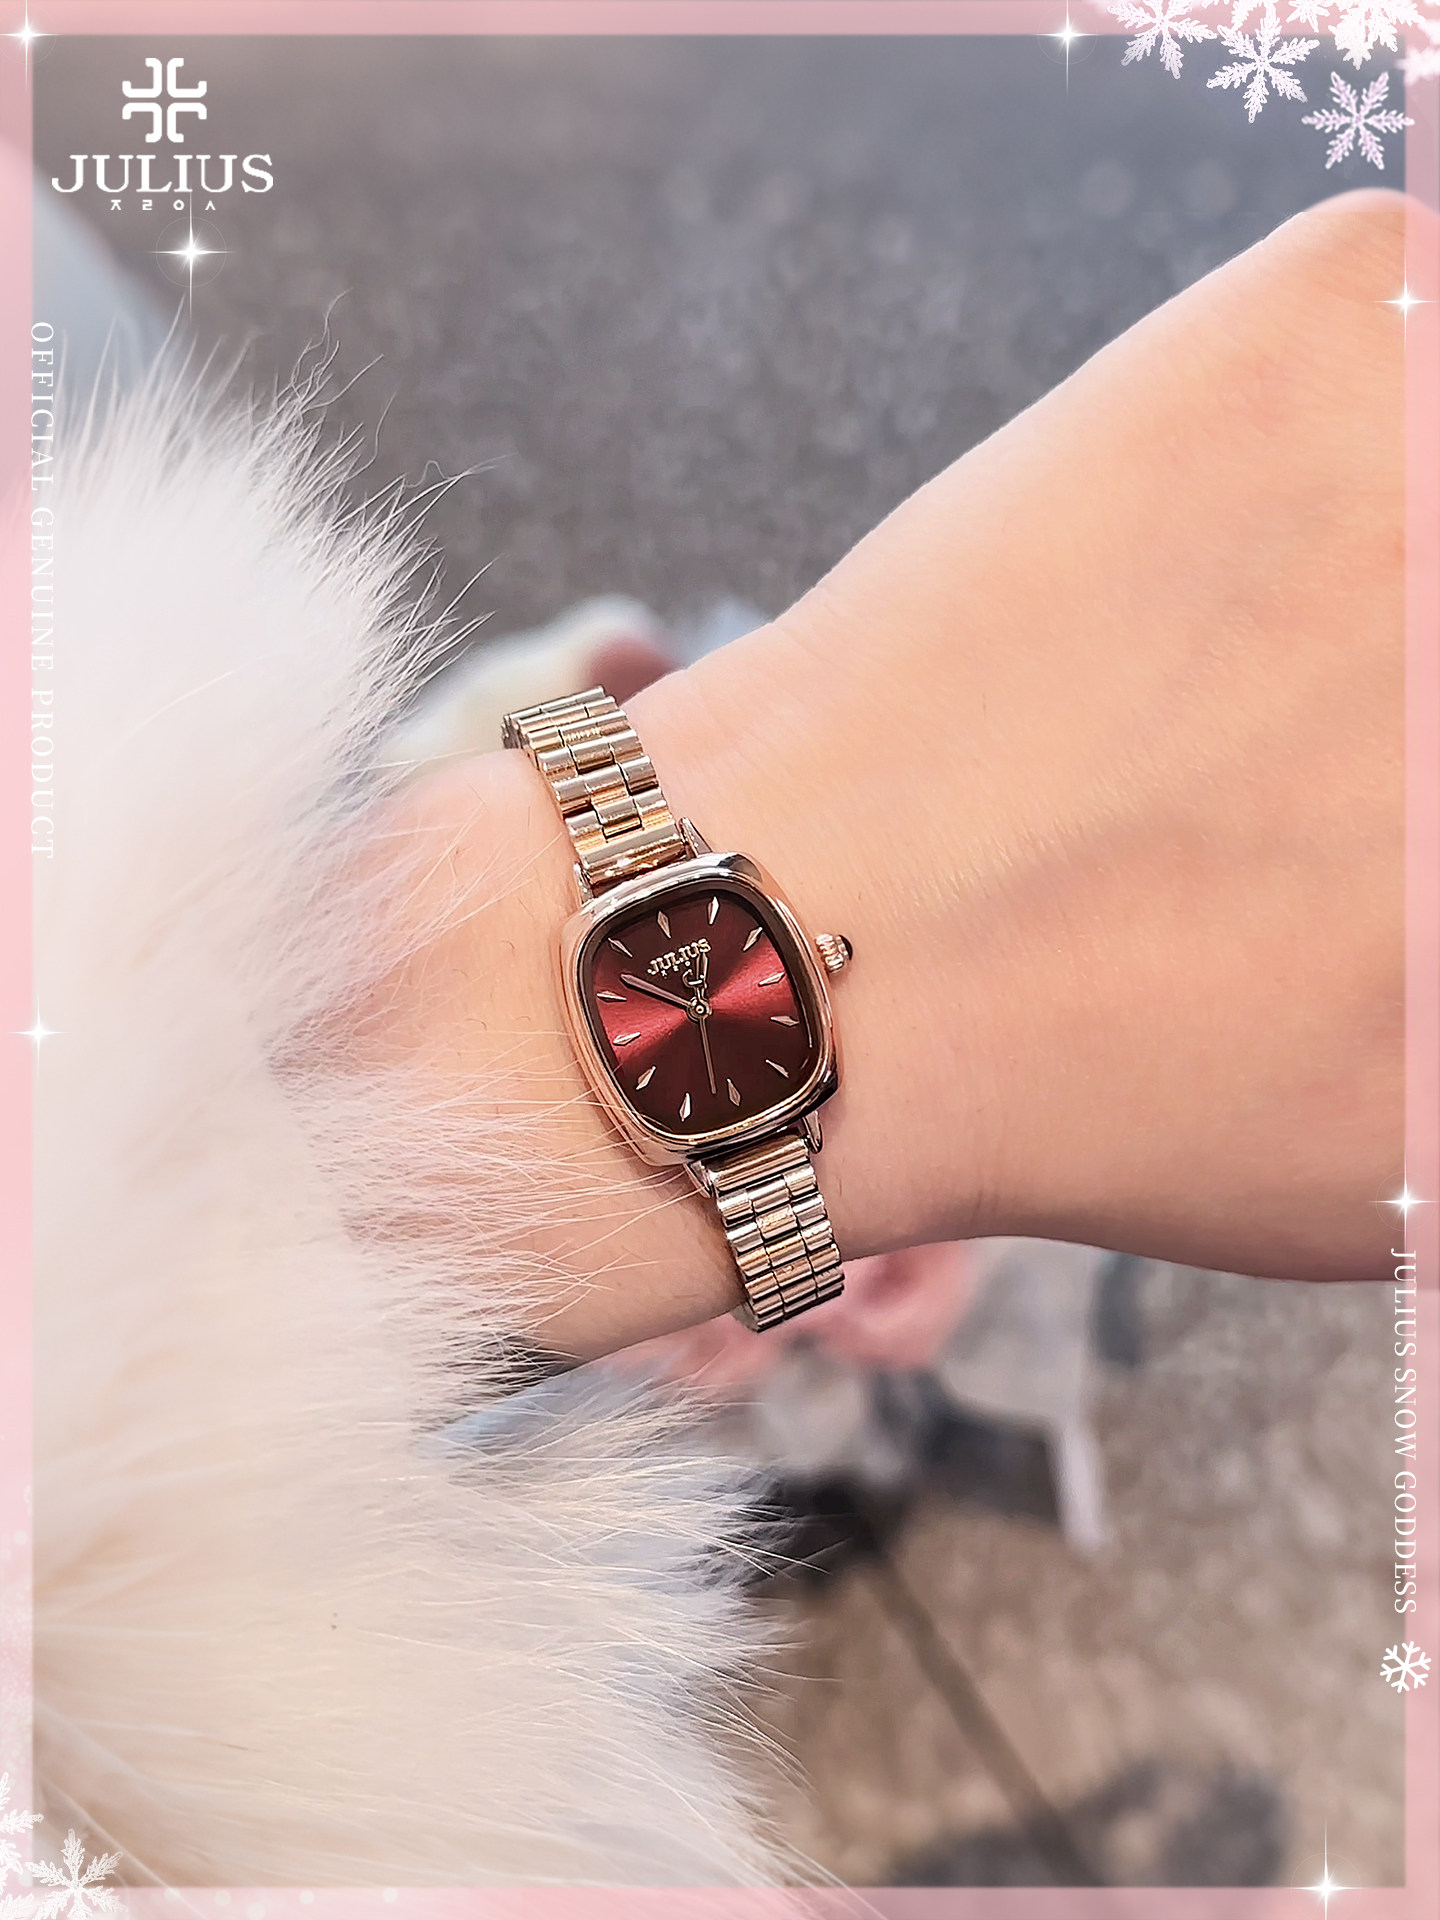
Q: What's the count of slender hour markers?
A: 12